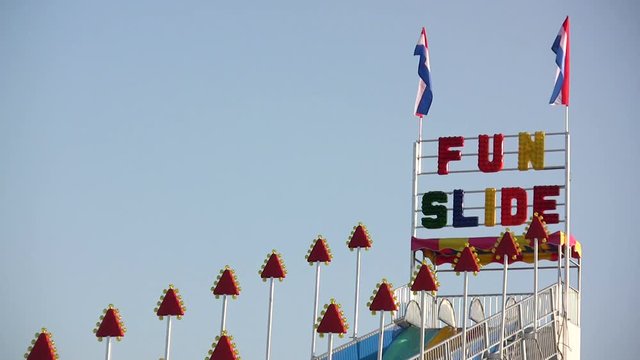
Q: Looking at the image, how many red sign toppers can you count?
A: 14